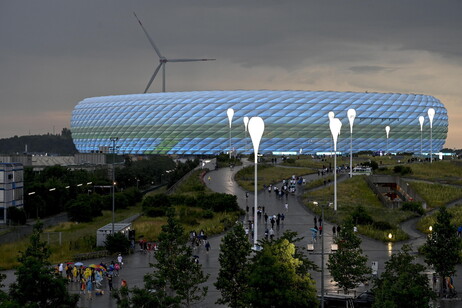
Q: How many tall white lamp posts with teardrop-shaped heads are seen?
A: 9